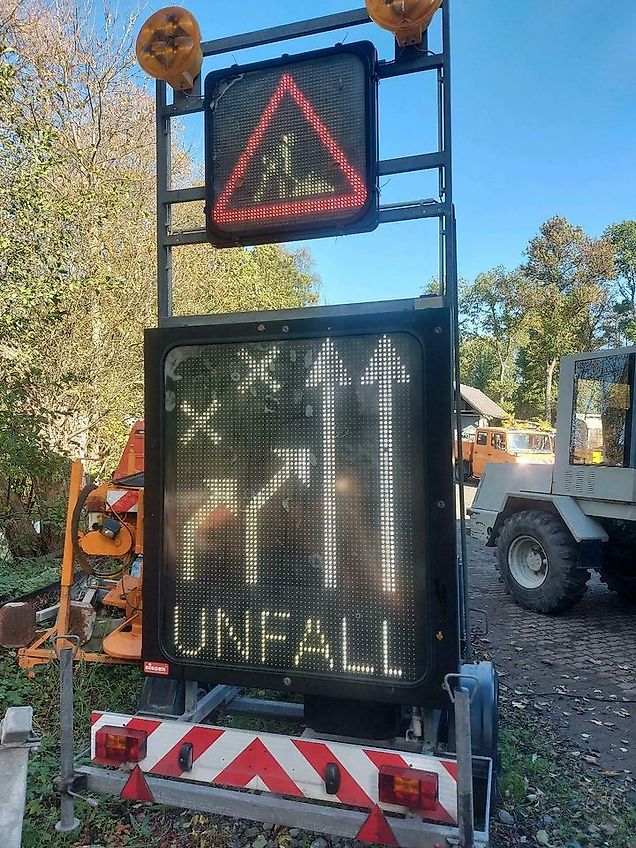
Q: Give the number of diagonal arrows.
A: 2